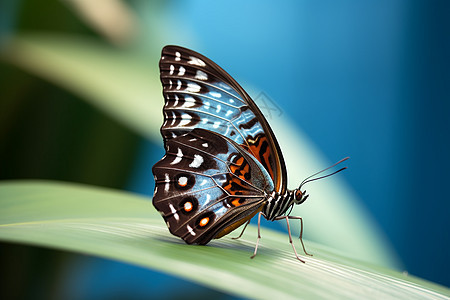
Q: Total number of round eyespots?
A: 3